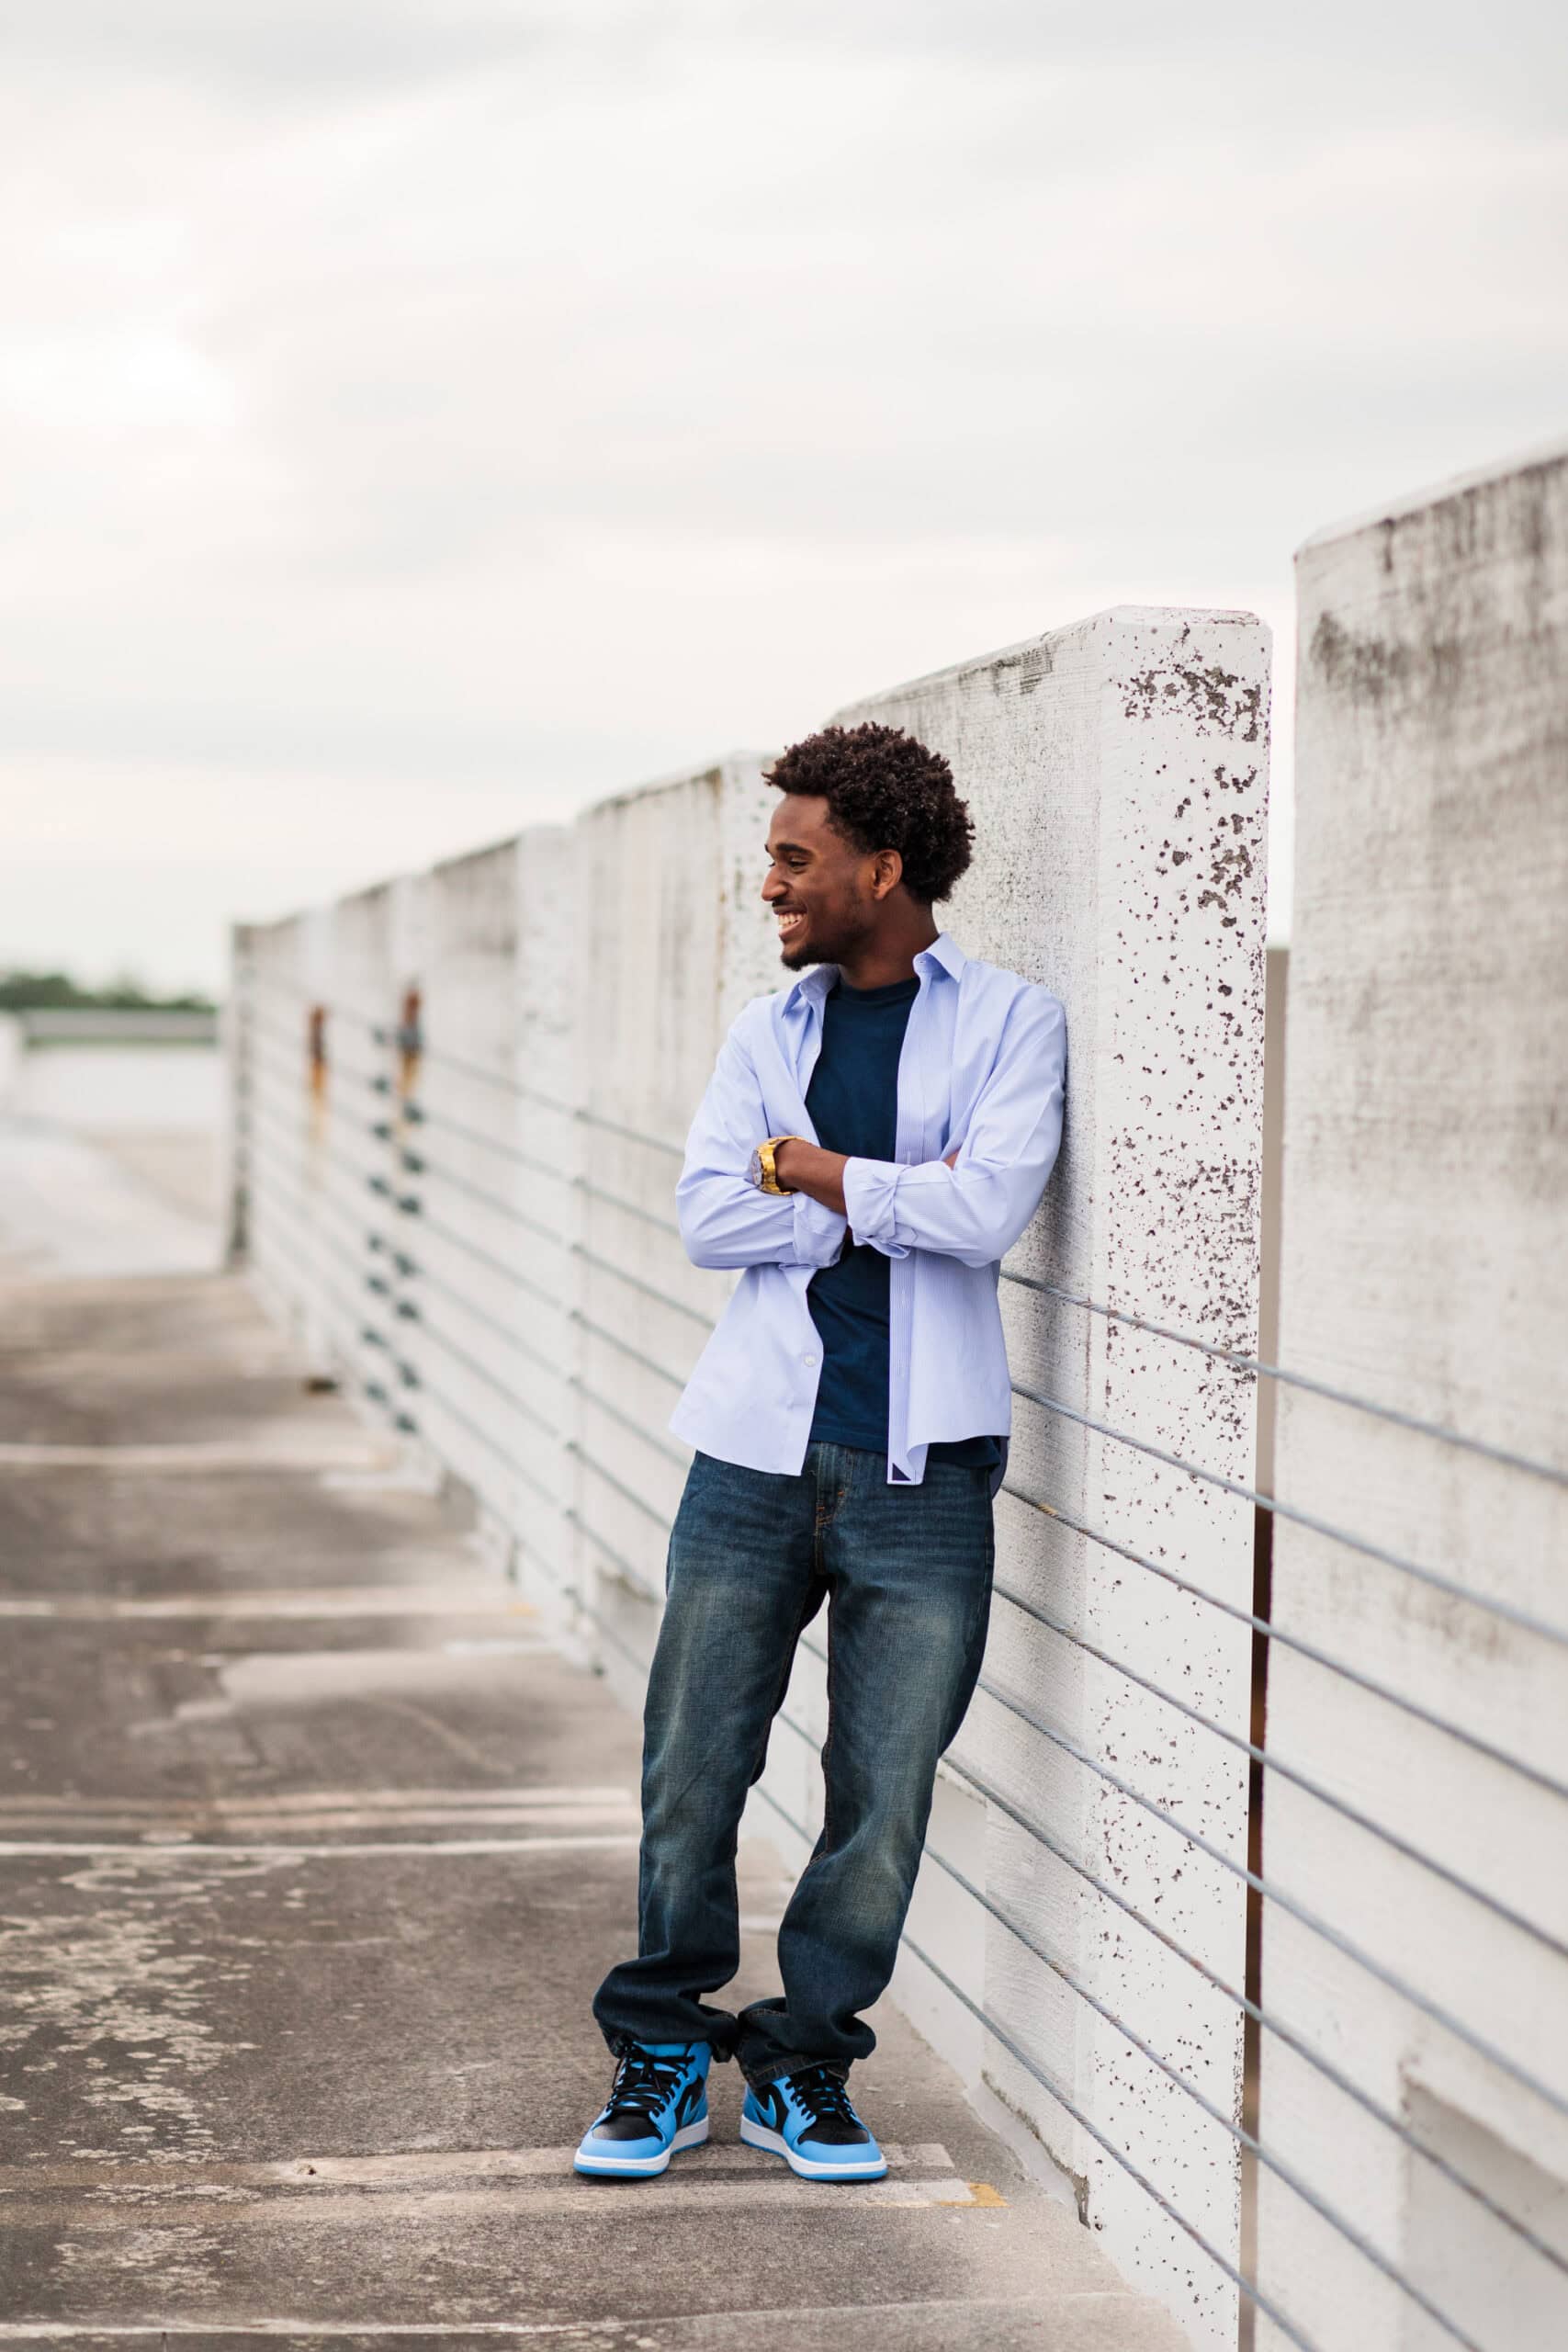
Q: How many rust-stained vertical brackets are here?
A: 2